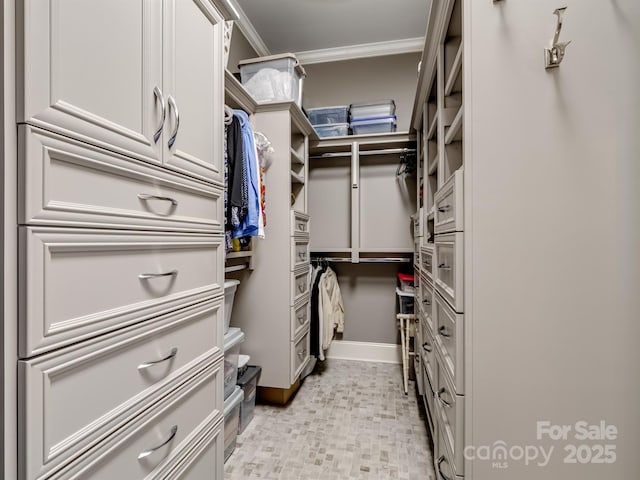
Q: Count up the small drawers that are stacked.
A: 5